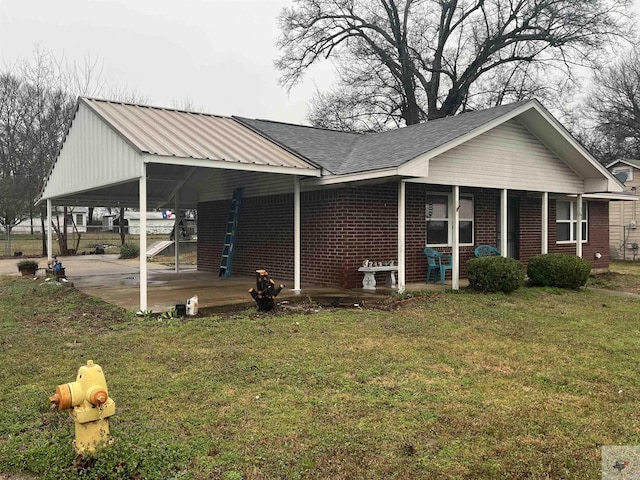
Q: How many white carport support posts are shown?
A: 4